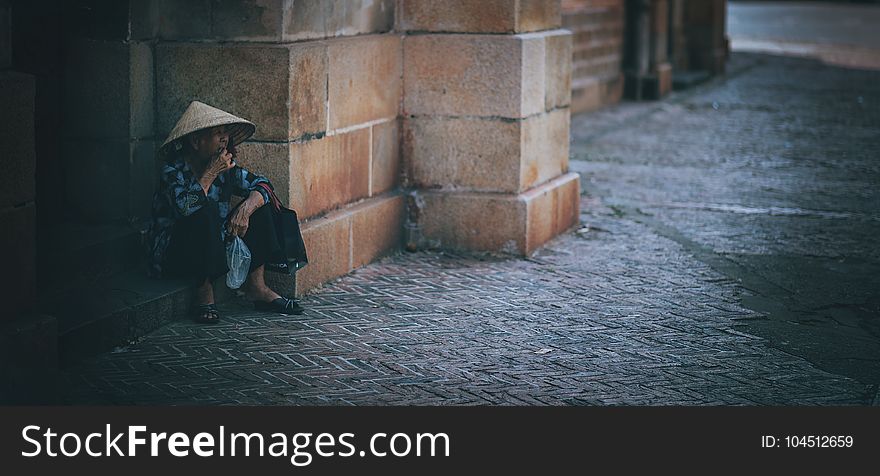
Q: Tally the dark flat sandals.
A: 2